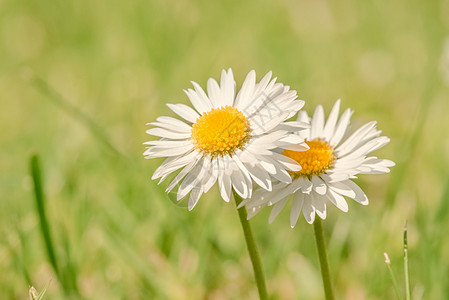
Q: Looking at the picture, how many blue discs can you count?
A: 0